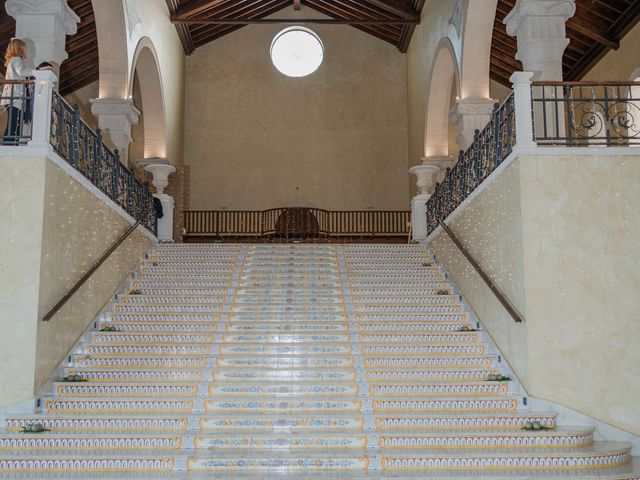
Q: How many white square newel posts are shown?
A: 4